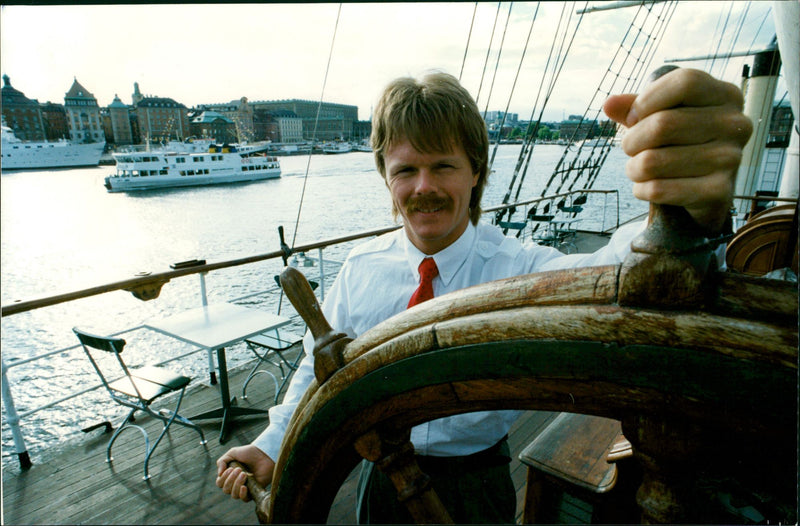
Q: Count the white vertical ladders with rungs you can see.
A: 1